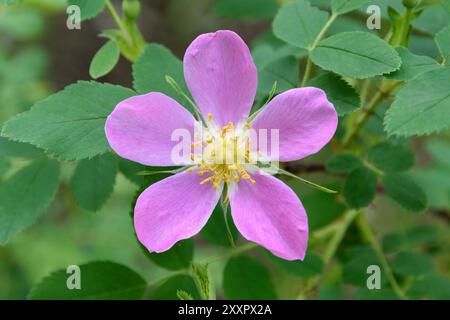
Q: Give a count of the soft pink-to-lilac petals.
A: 5